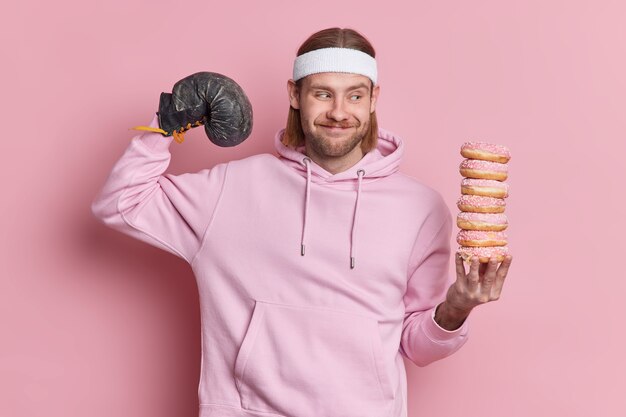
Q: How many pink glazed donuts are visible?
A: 7